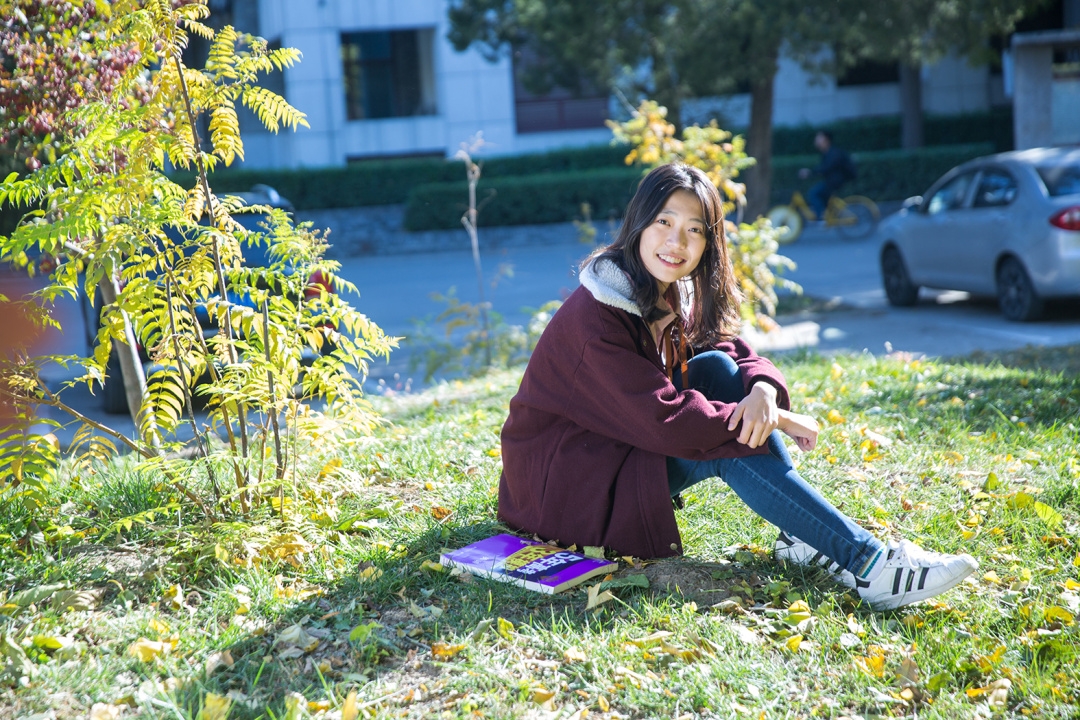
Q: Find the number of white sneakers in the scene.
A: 2